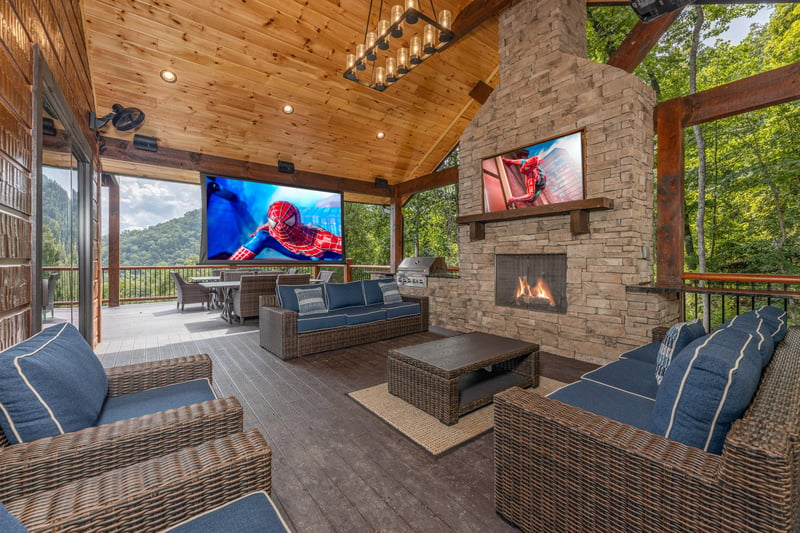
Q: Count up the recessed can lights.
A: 3